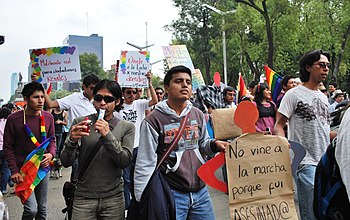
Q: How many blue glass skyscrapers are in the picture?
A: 2